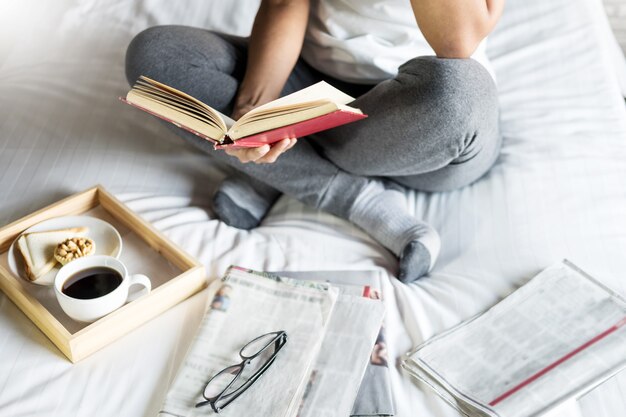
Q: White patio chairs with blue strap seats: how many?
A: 0